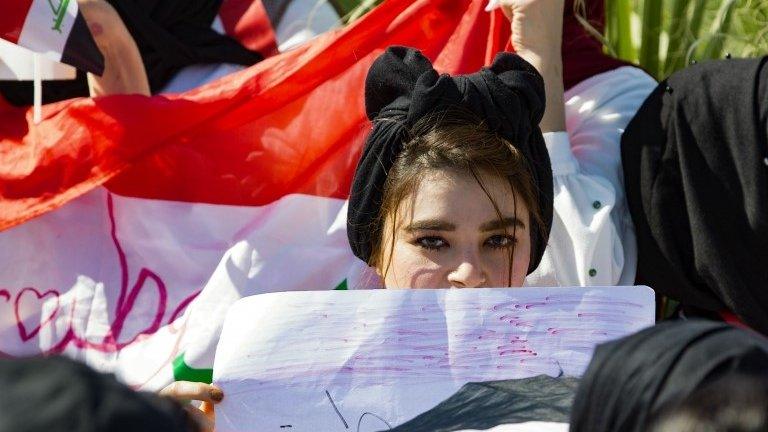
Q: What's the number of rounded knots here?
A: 2